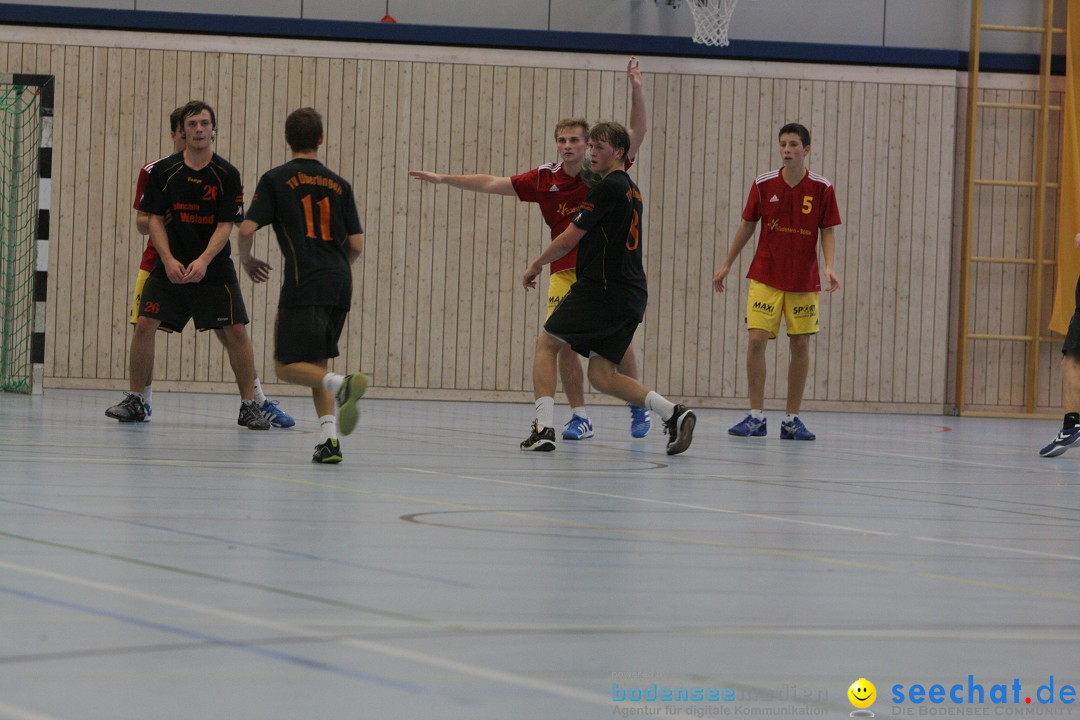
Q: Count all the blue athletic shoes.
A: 7